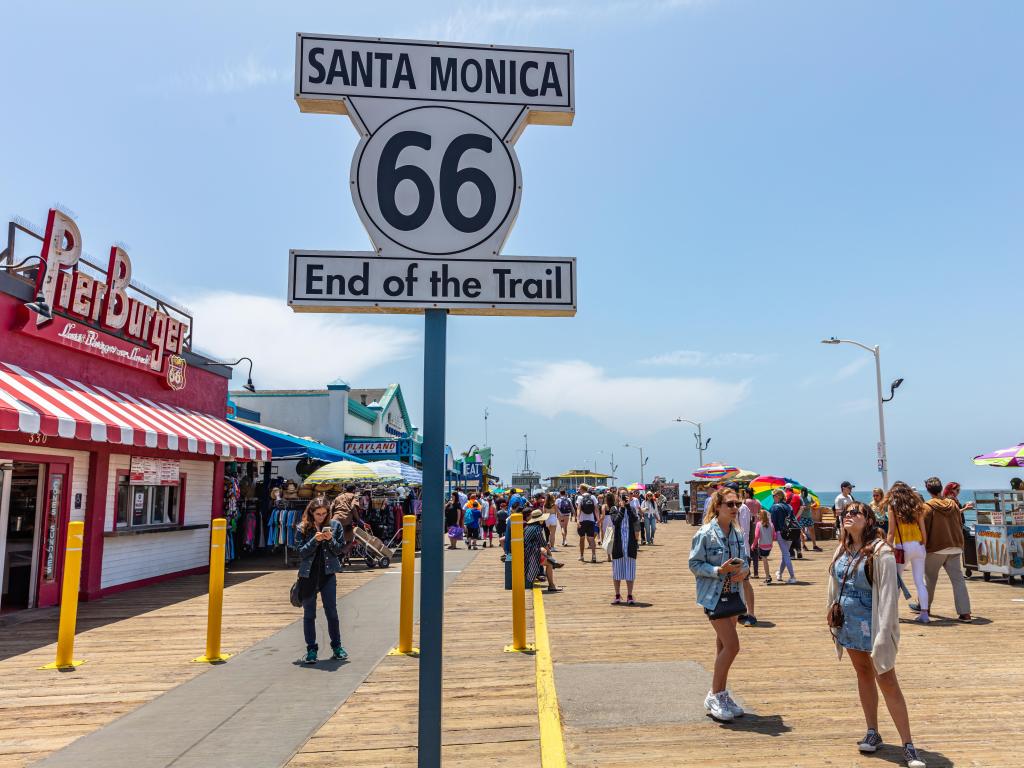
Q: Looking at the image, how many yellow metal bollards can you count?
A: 4